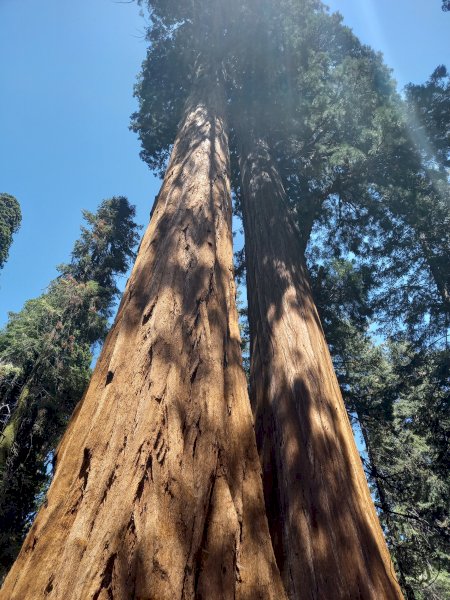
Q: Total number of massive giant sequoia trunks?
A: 2